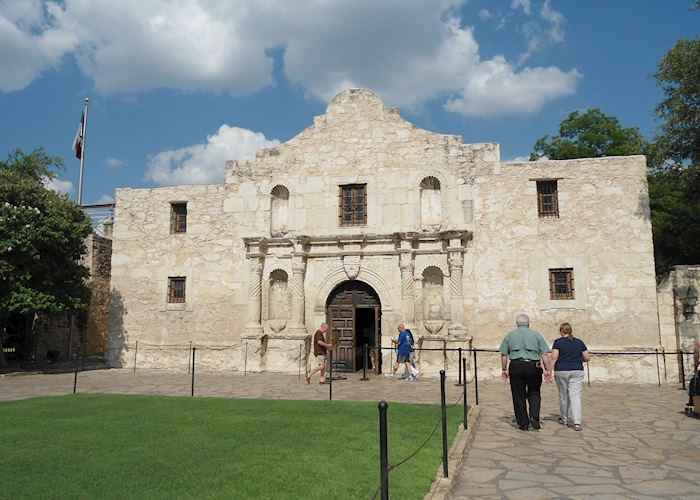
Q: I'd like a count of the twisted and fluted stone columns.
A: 4